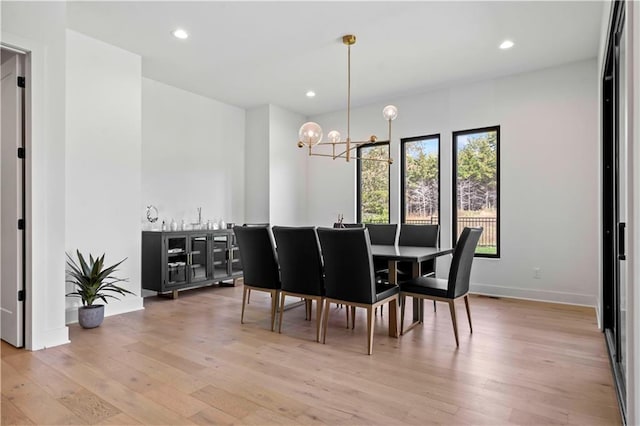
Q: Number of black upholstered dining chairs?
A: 8